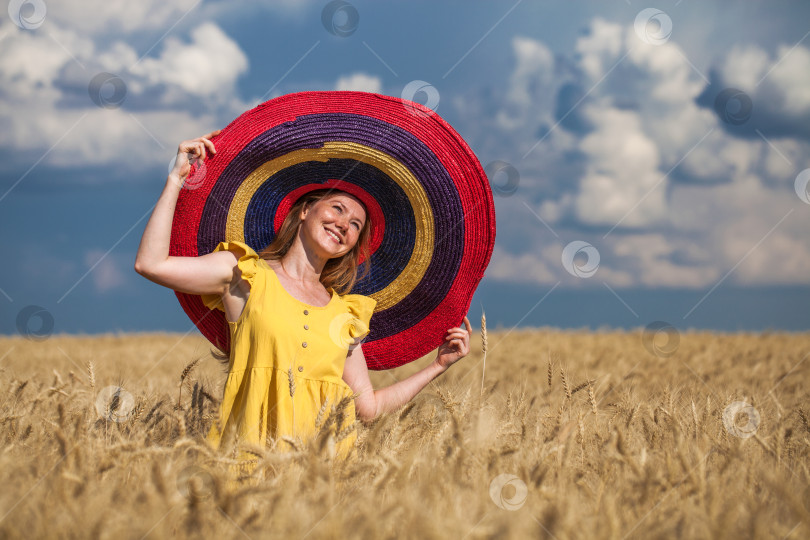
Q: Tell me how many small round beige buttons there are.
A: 4